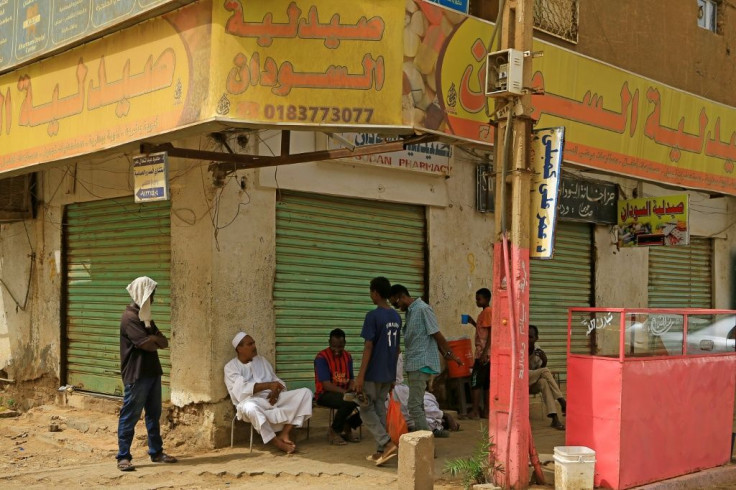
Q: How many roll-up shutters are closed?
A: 4